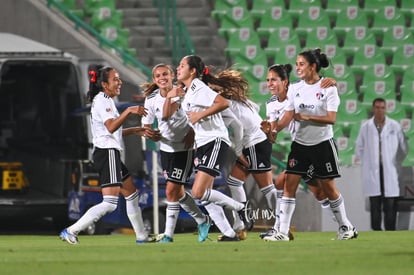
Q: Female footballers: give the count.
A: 6